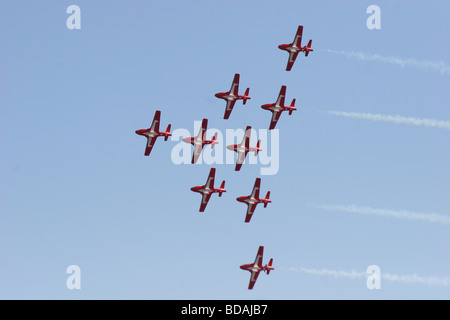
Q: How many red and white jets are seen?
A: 9